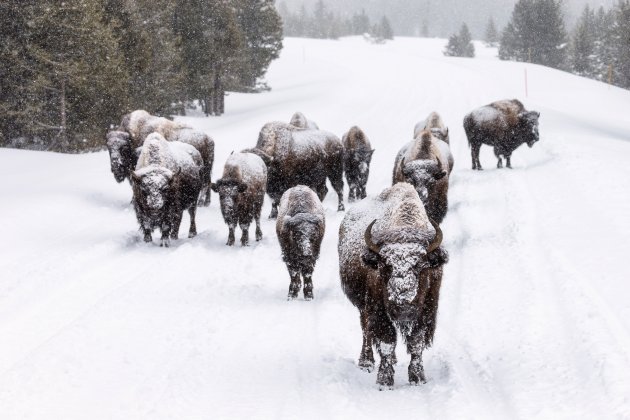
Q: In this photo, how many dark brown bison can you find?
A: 11